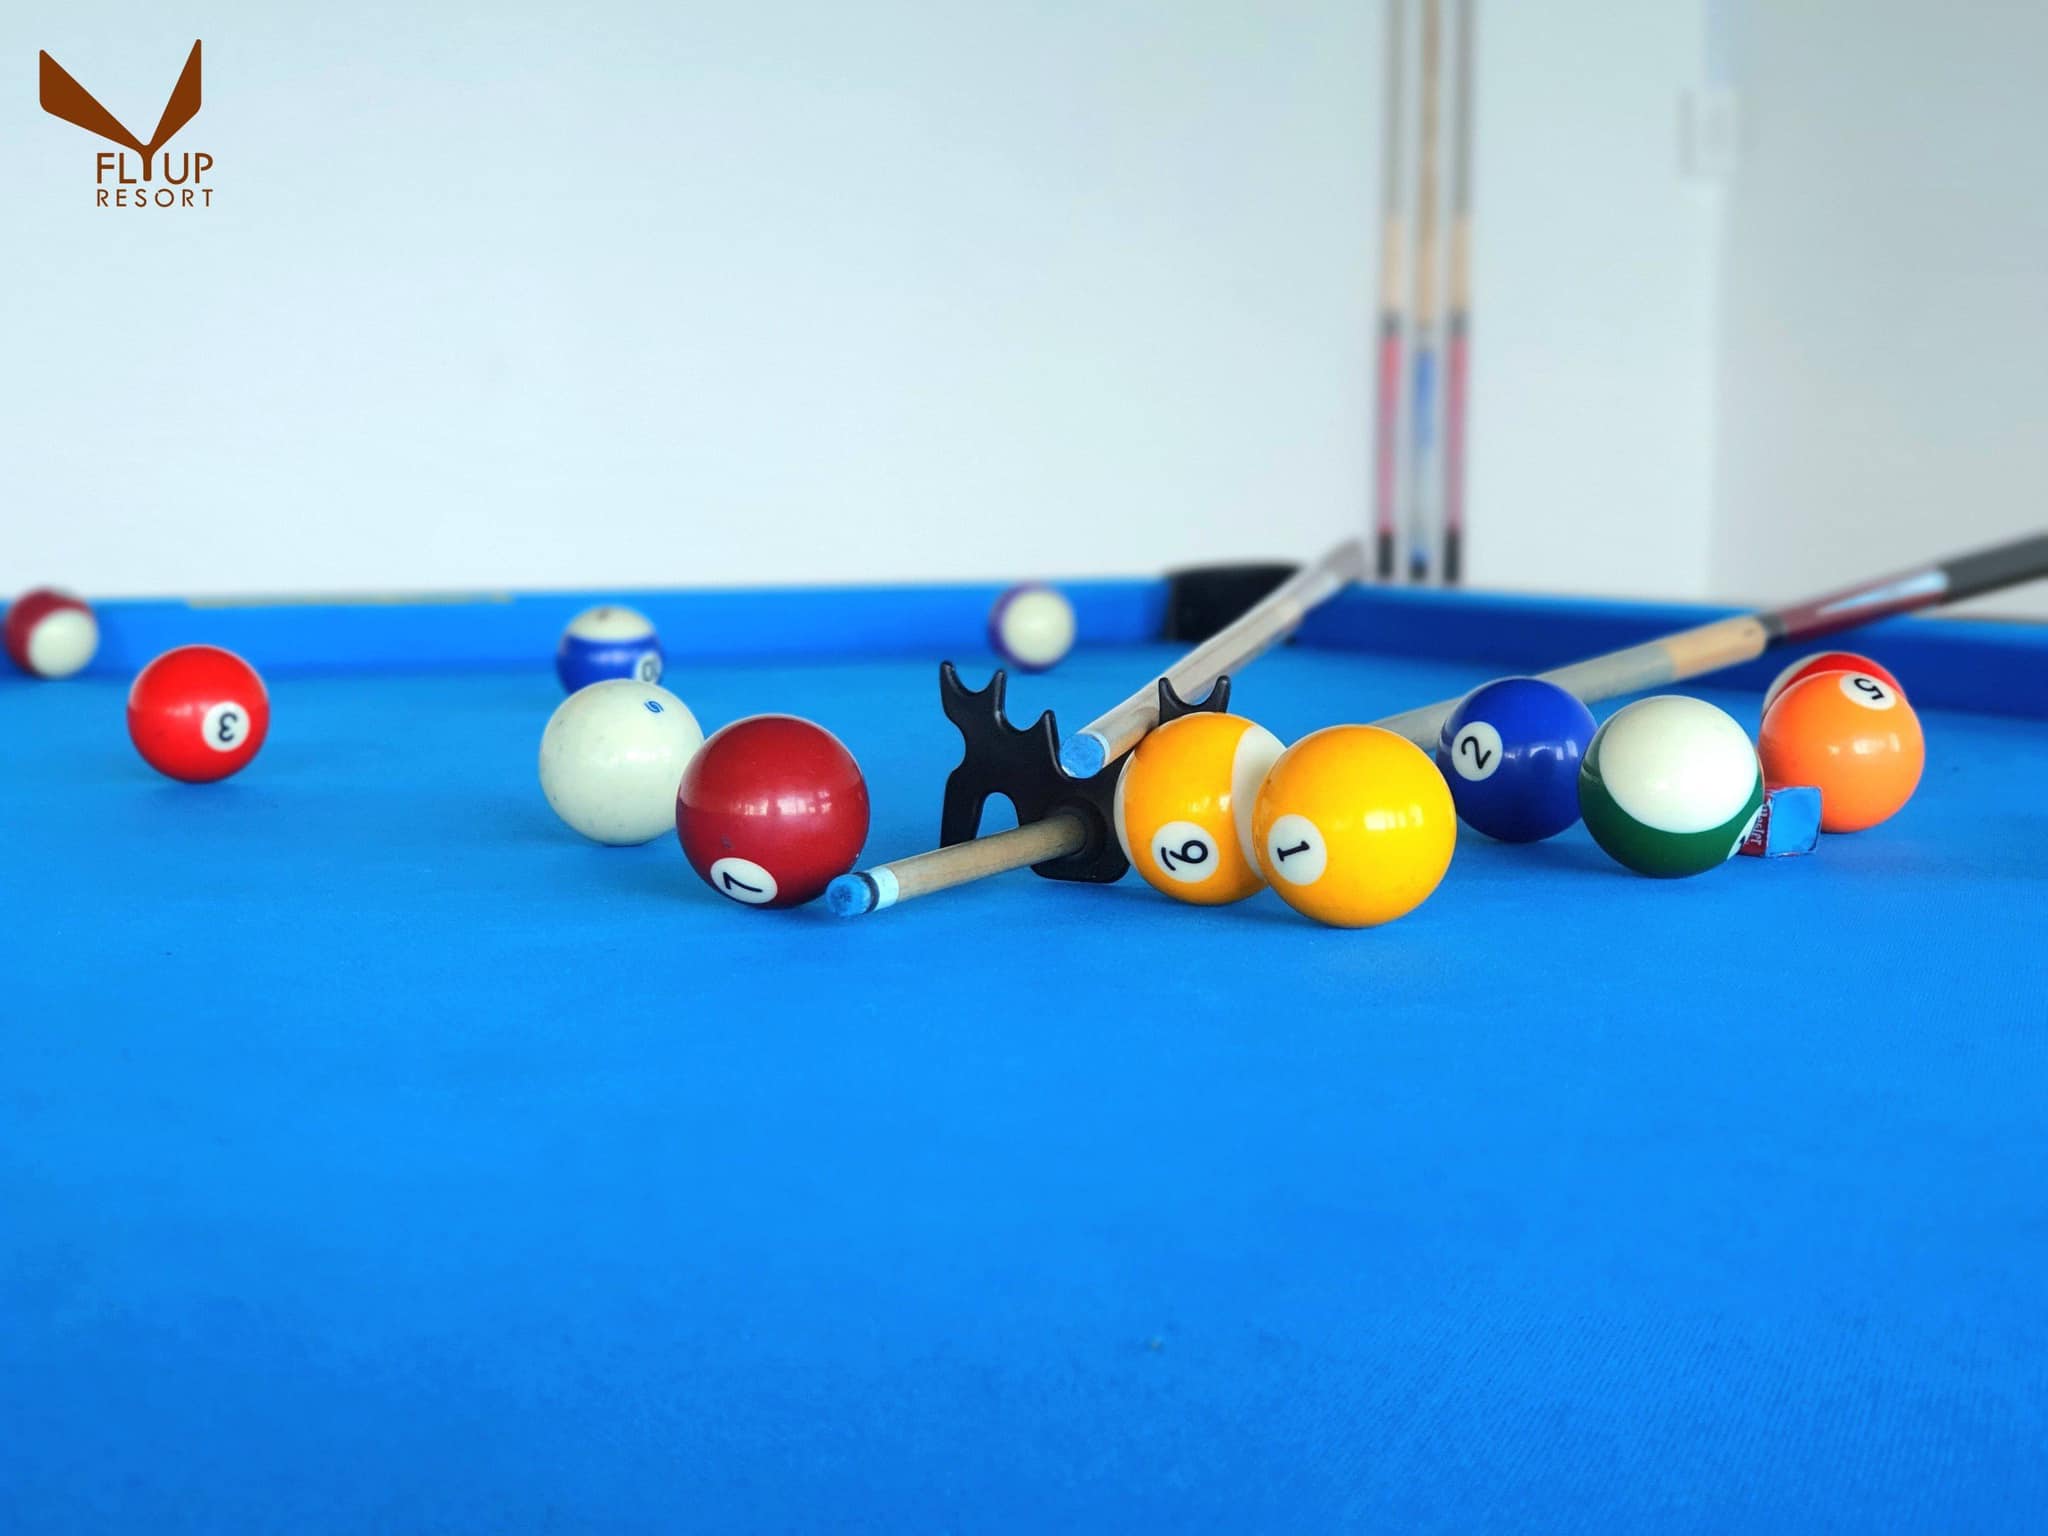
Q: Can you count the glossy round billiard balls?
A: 12